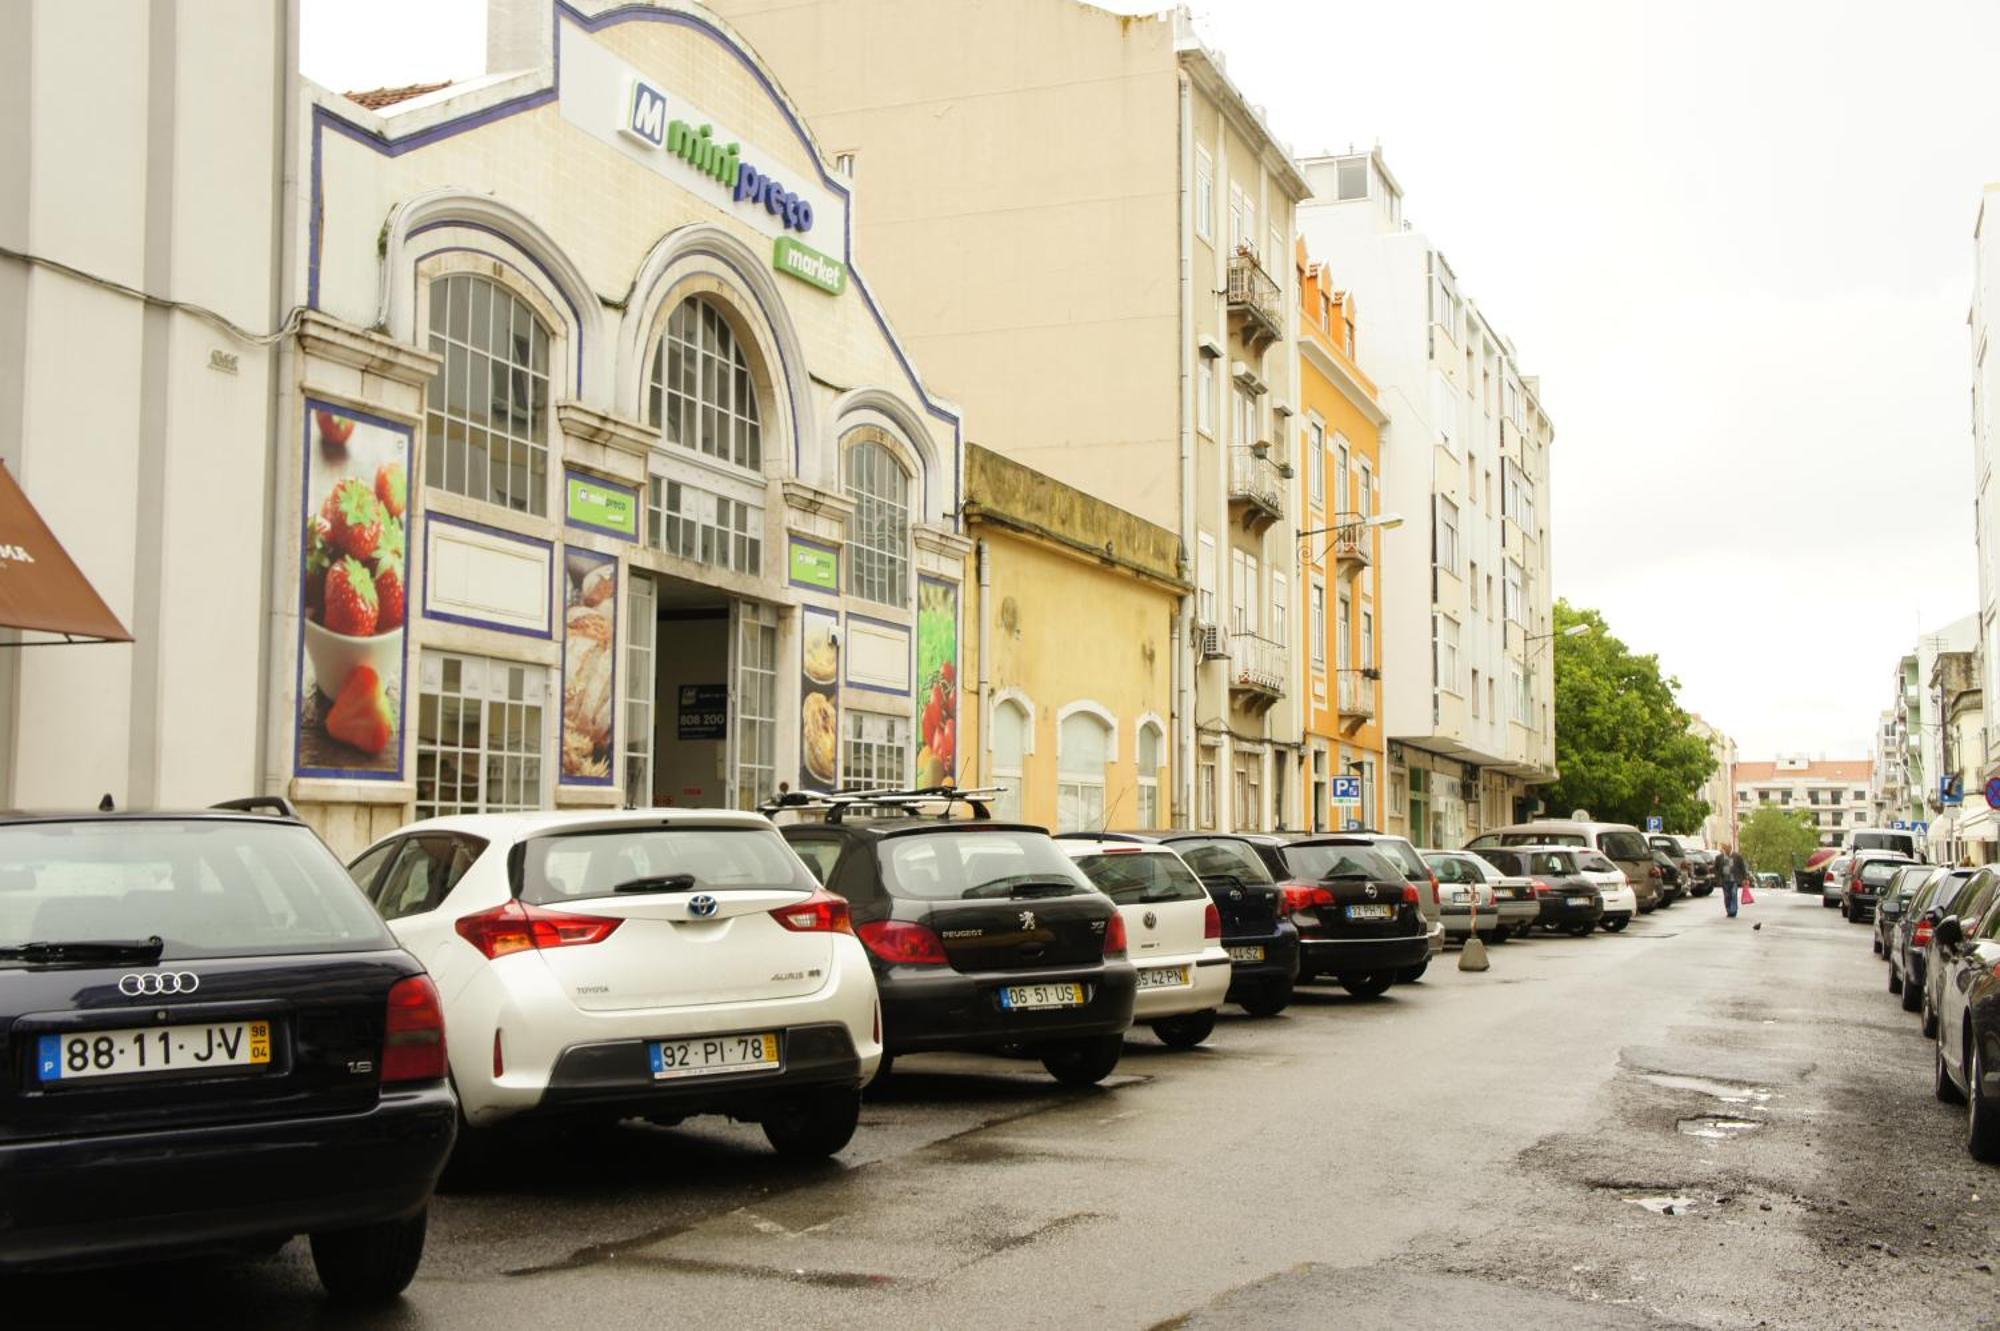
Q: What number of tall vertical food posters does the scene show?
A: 4